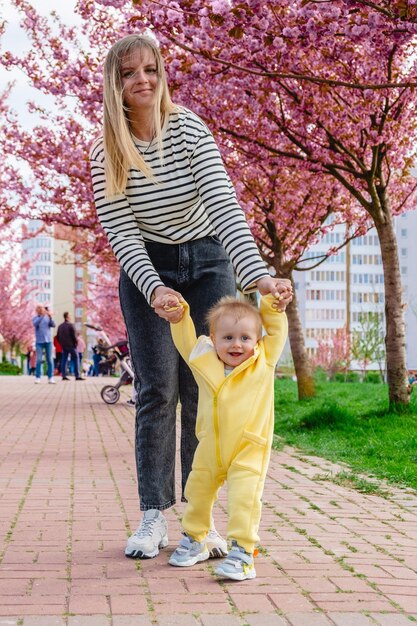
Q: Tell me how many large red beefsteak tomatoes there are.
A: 0